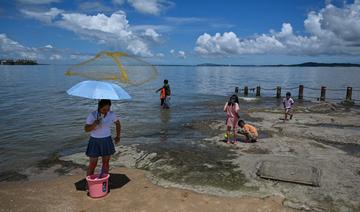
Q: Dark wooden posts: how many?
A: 7